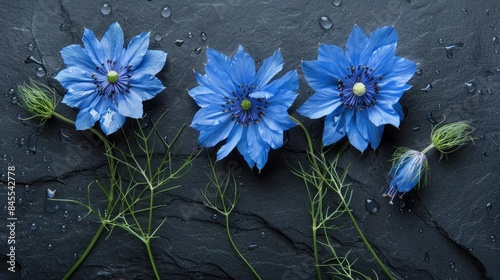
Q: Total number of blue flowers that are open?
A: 3